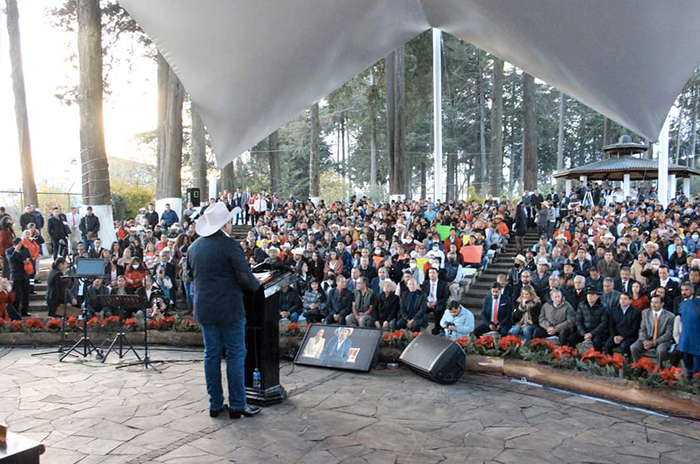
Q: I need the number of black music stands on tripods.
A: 2